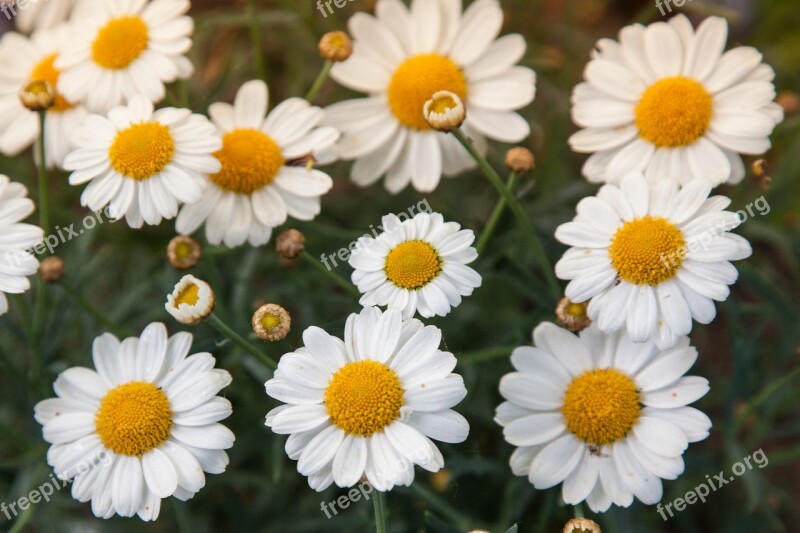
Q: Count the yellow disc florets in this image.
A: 11